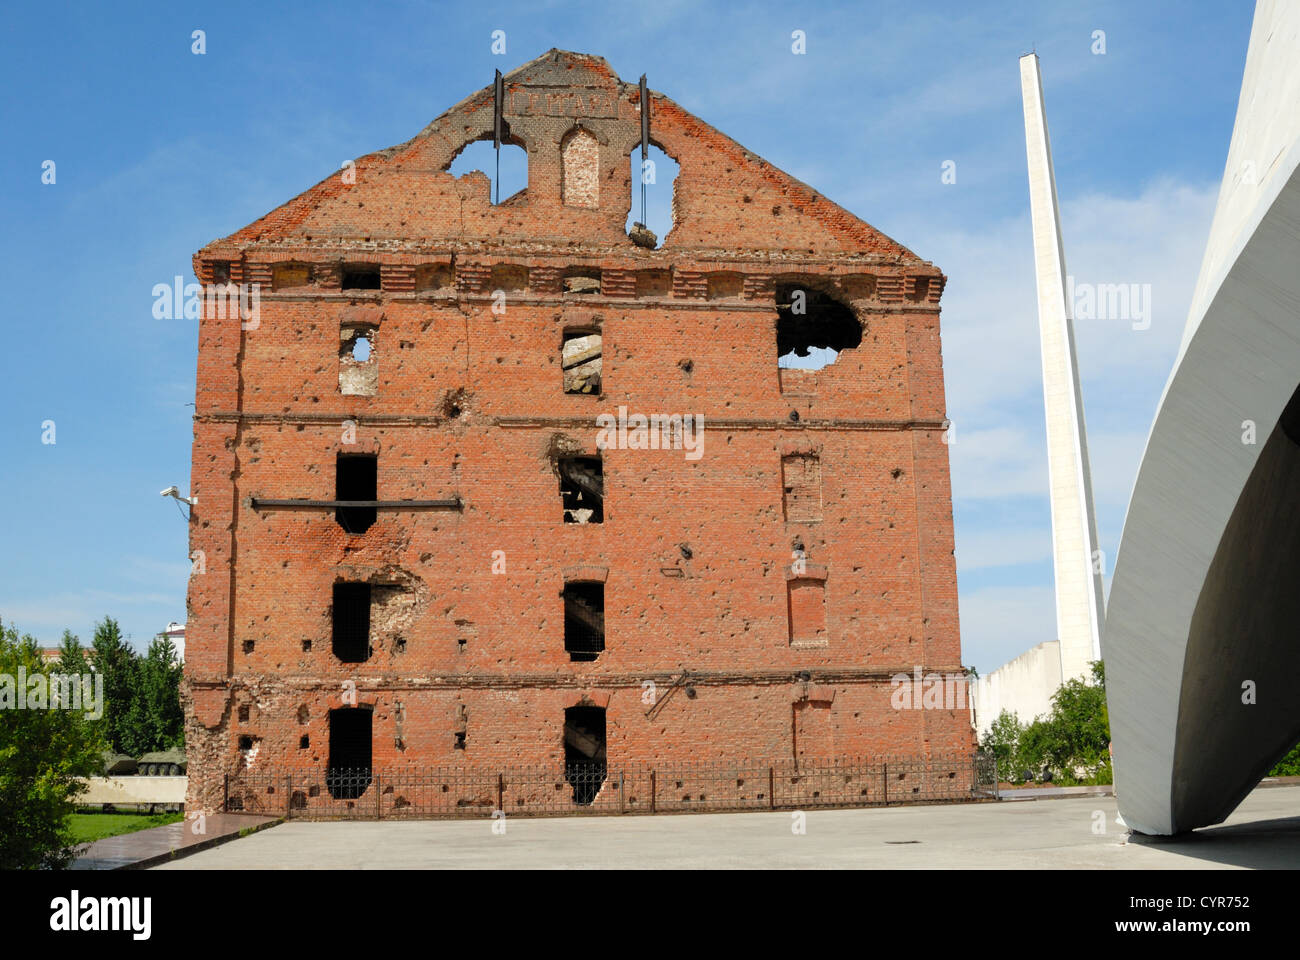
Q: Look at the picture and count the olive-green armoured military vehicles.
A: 2